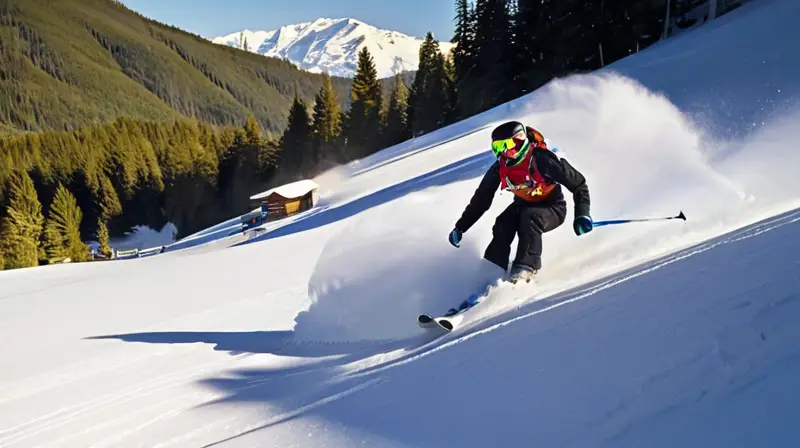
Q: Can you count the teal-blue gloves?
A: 2